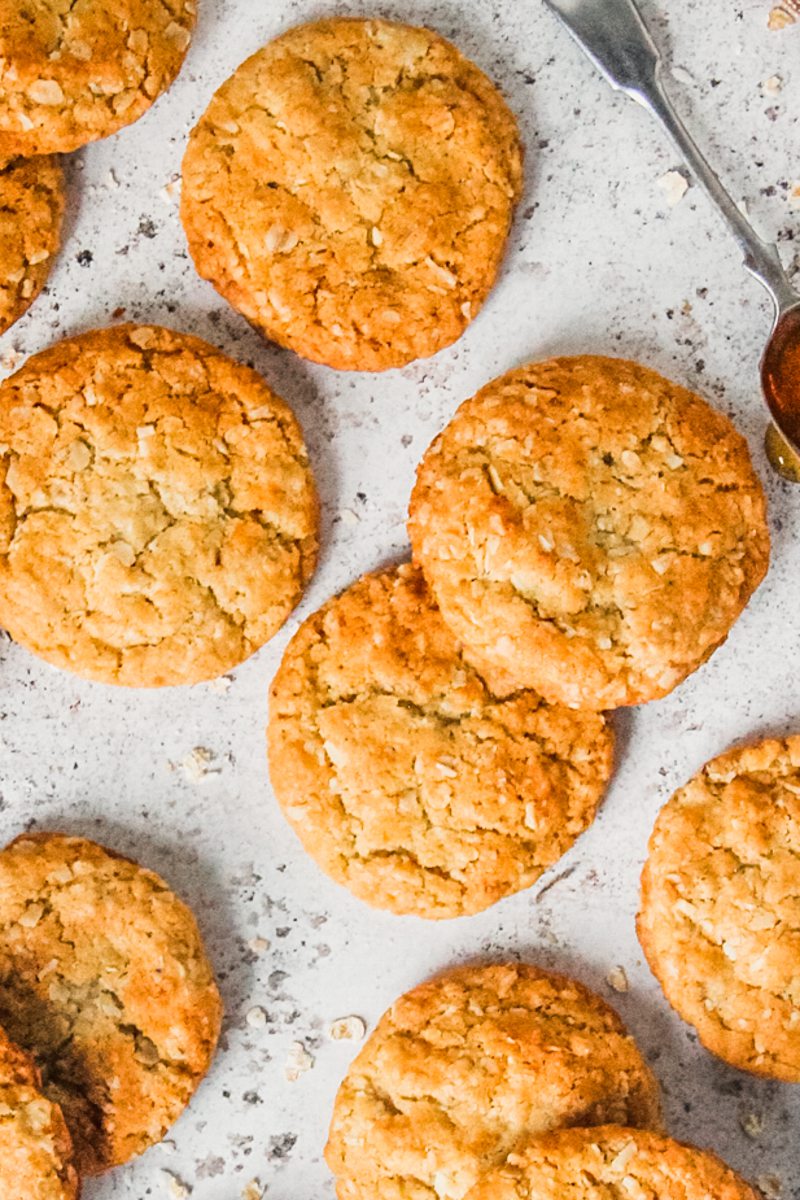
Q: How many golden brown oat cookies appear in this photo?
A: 11